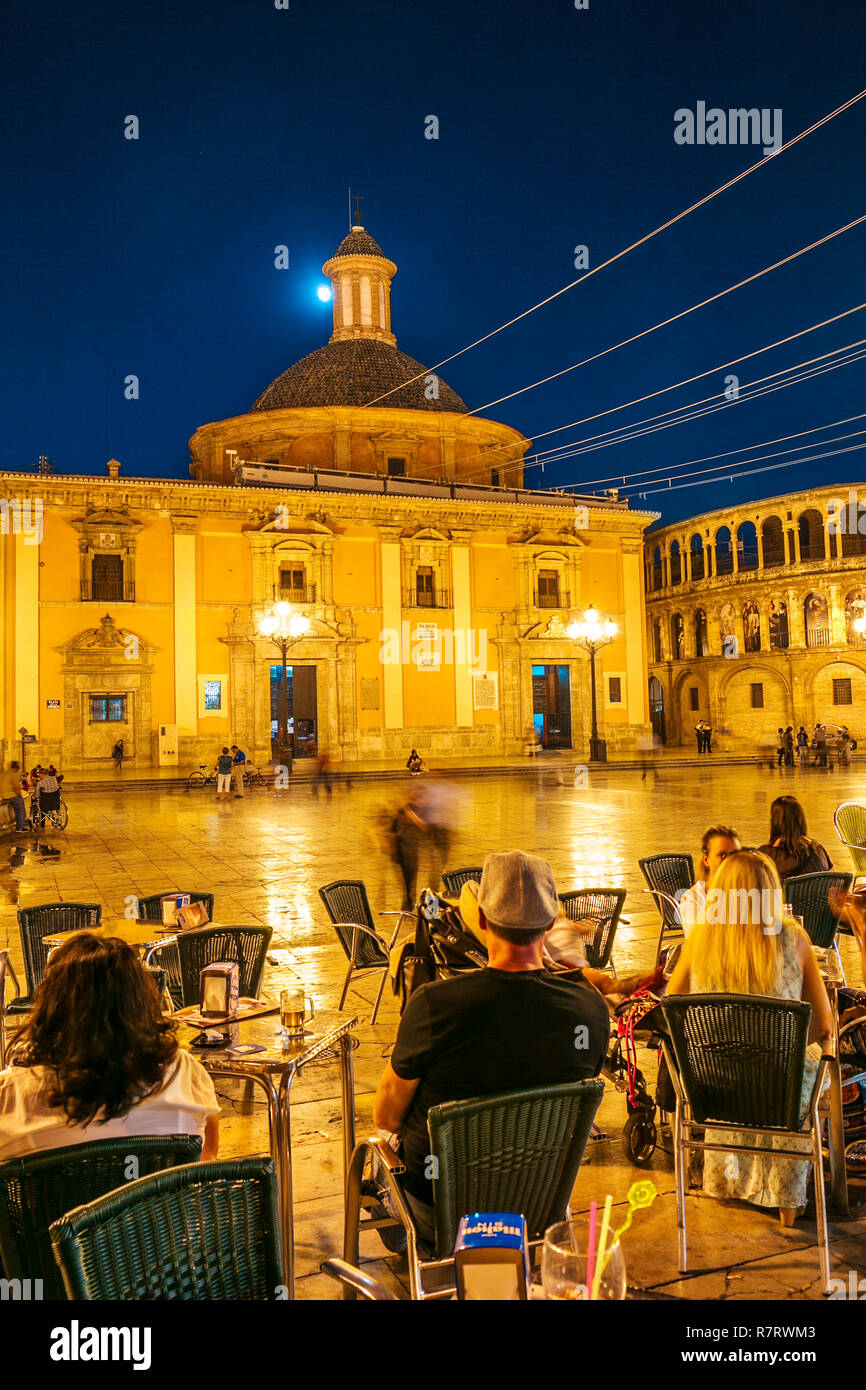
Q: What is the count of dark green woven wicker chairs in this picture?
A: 12